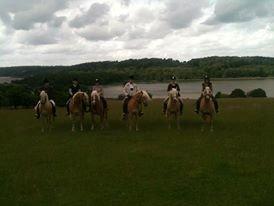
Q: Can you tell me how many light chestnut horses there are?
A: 6